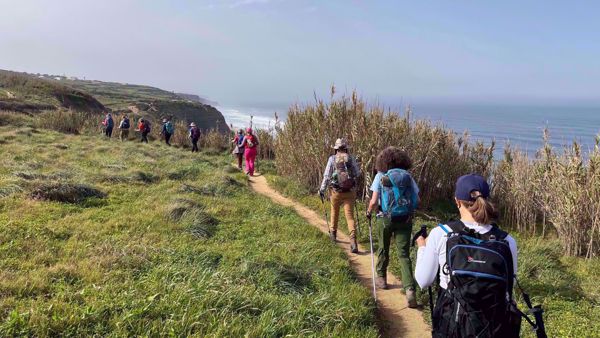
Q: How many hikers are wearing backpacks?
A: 10